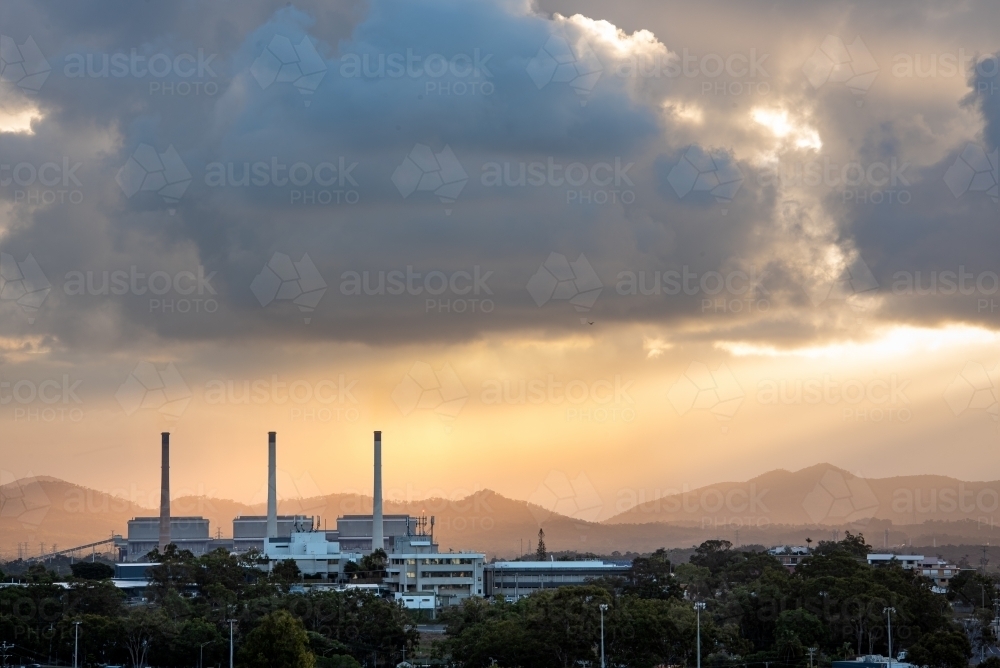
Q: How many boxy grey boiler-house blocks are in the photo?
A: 3